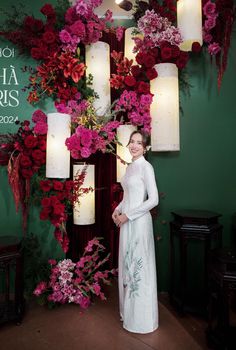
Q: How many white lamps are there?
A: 7